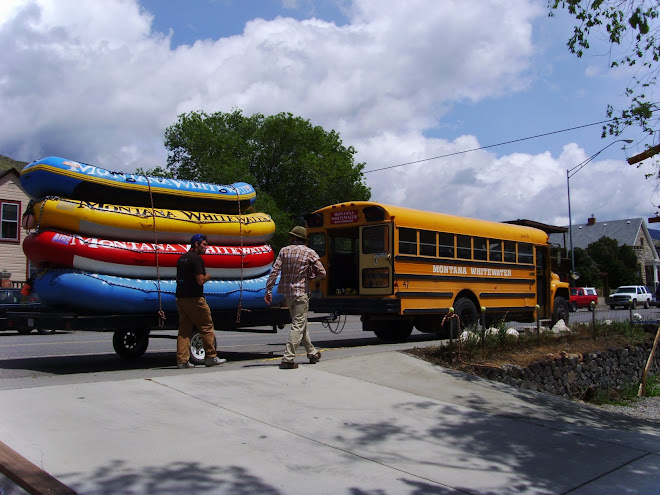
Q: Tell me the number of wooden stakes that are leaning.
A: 1